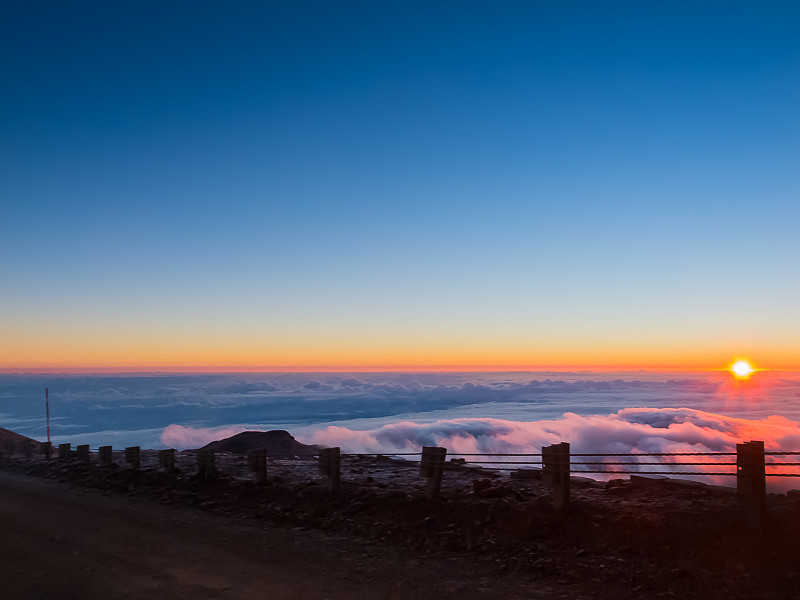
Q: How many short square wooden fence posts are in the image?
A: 12